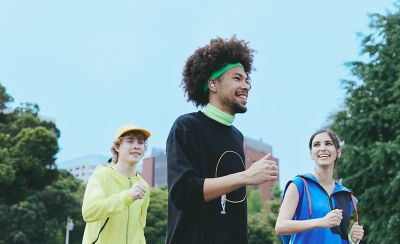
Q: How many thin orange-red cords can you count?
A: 2